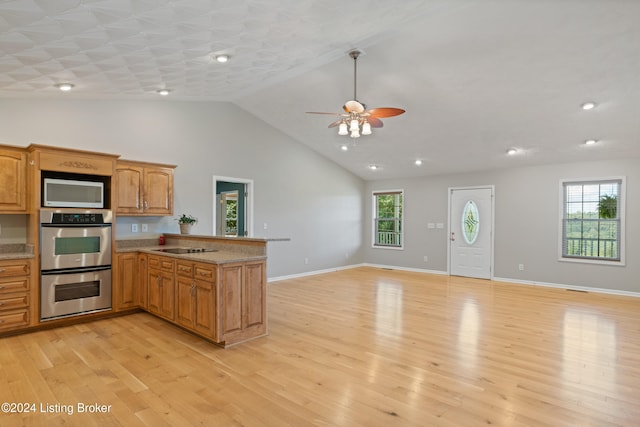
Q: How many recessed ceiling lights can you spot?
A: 9